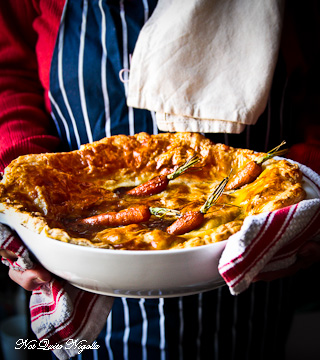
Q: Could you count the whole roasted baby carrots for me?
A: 4